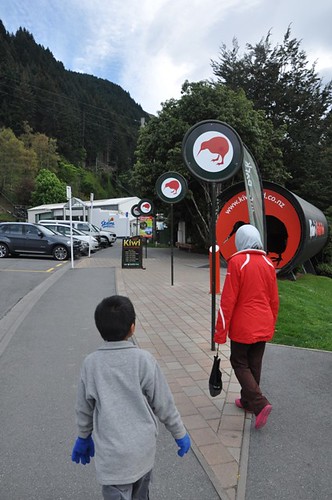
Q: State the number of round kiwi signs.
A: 4